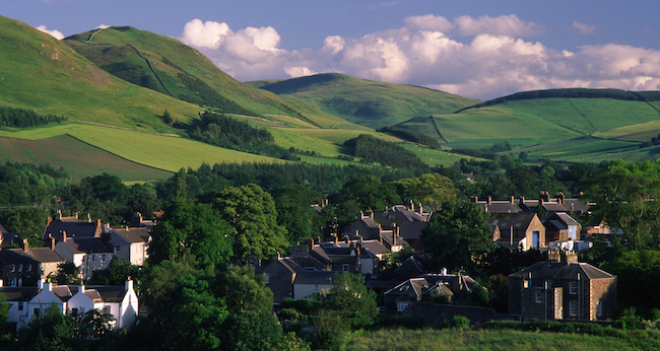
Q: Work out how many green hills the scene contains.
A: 4